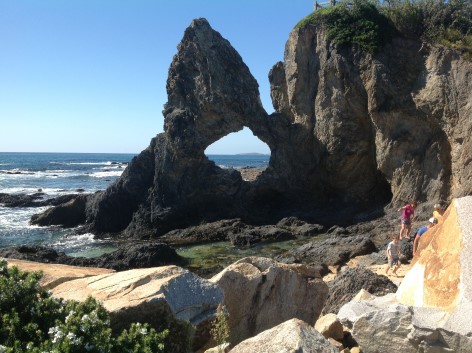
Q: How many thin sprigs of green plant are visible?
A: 1